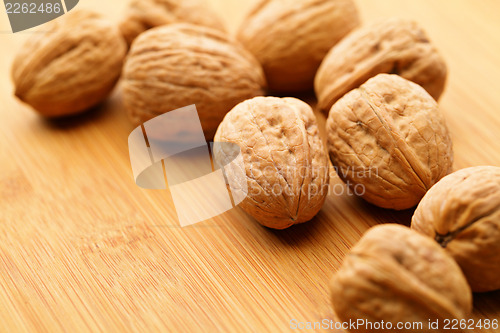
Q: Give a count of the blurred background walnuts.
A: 5